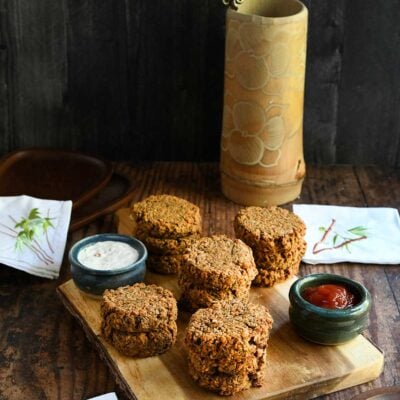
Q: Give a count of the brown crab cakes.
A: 13